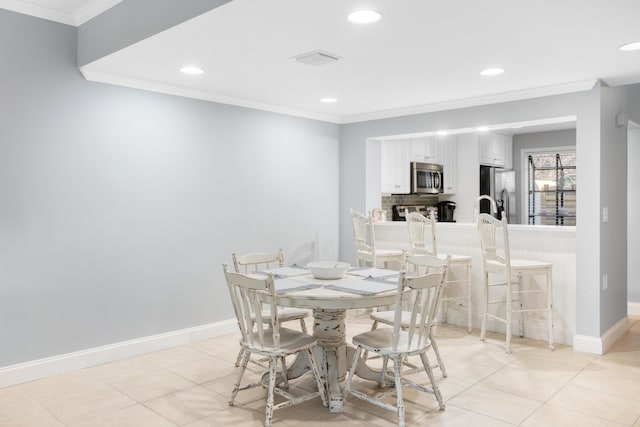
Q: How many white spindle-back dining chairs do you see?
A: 4